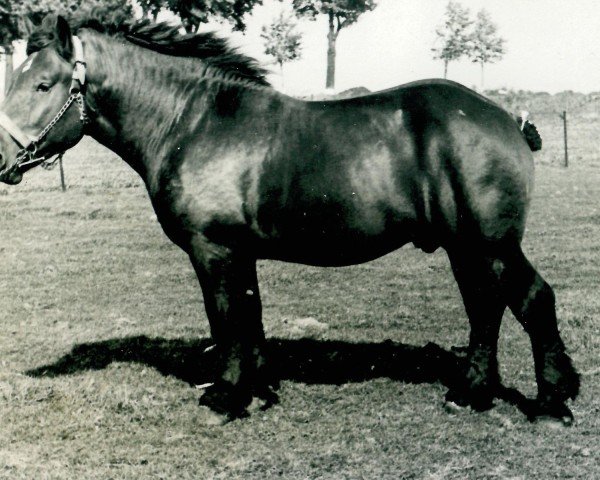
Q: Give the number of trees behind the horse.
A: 6